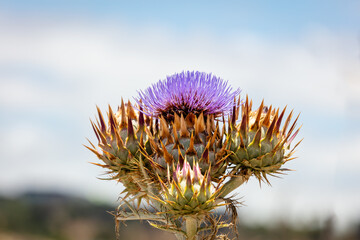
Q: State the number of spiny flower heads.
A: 4